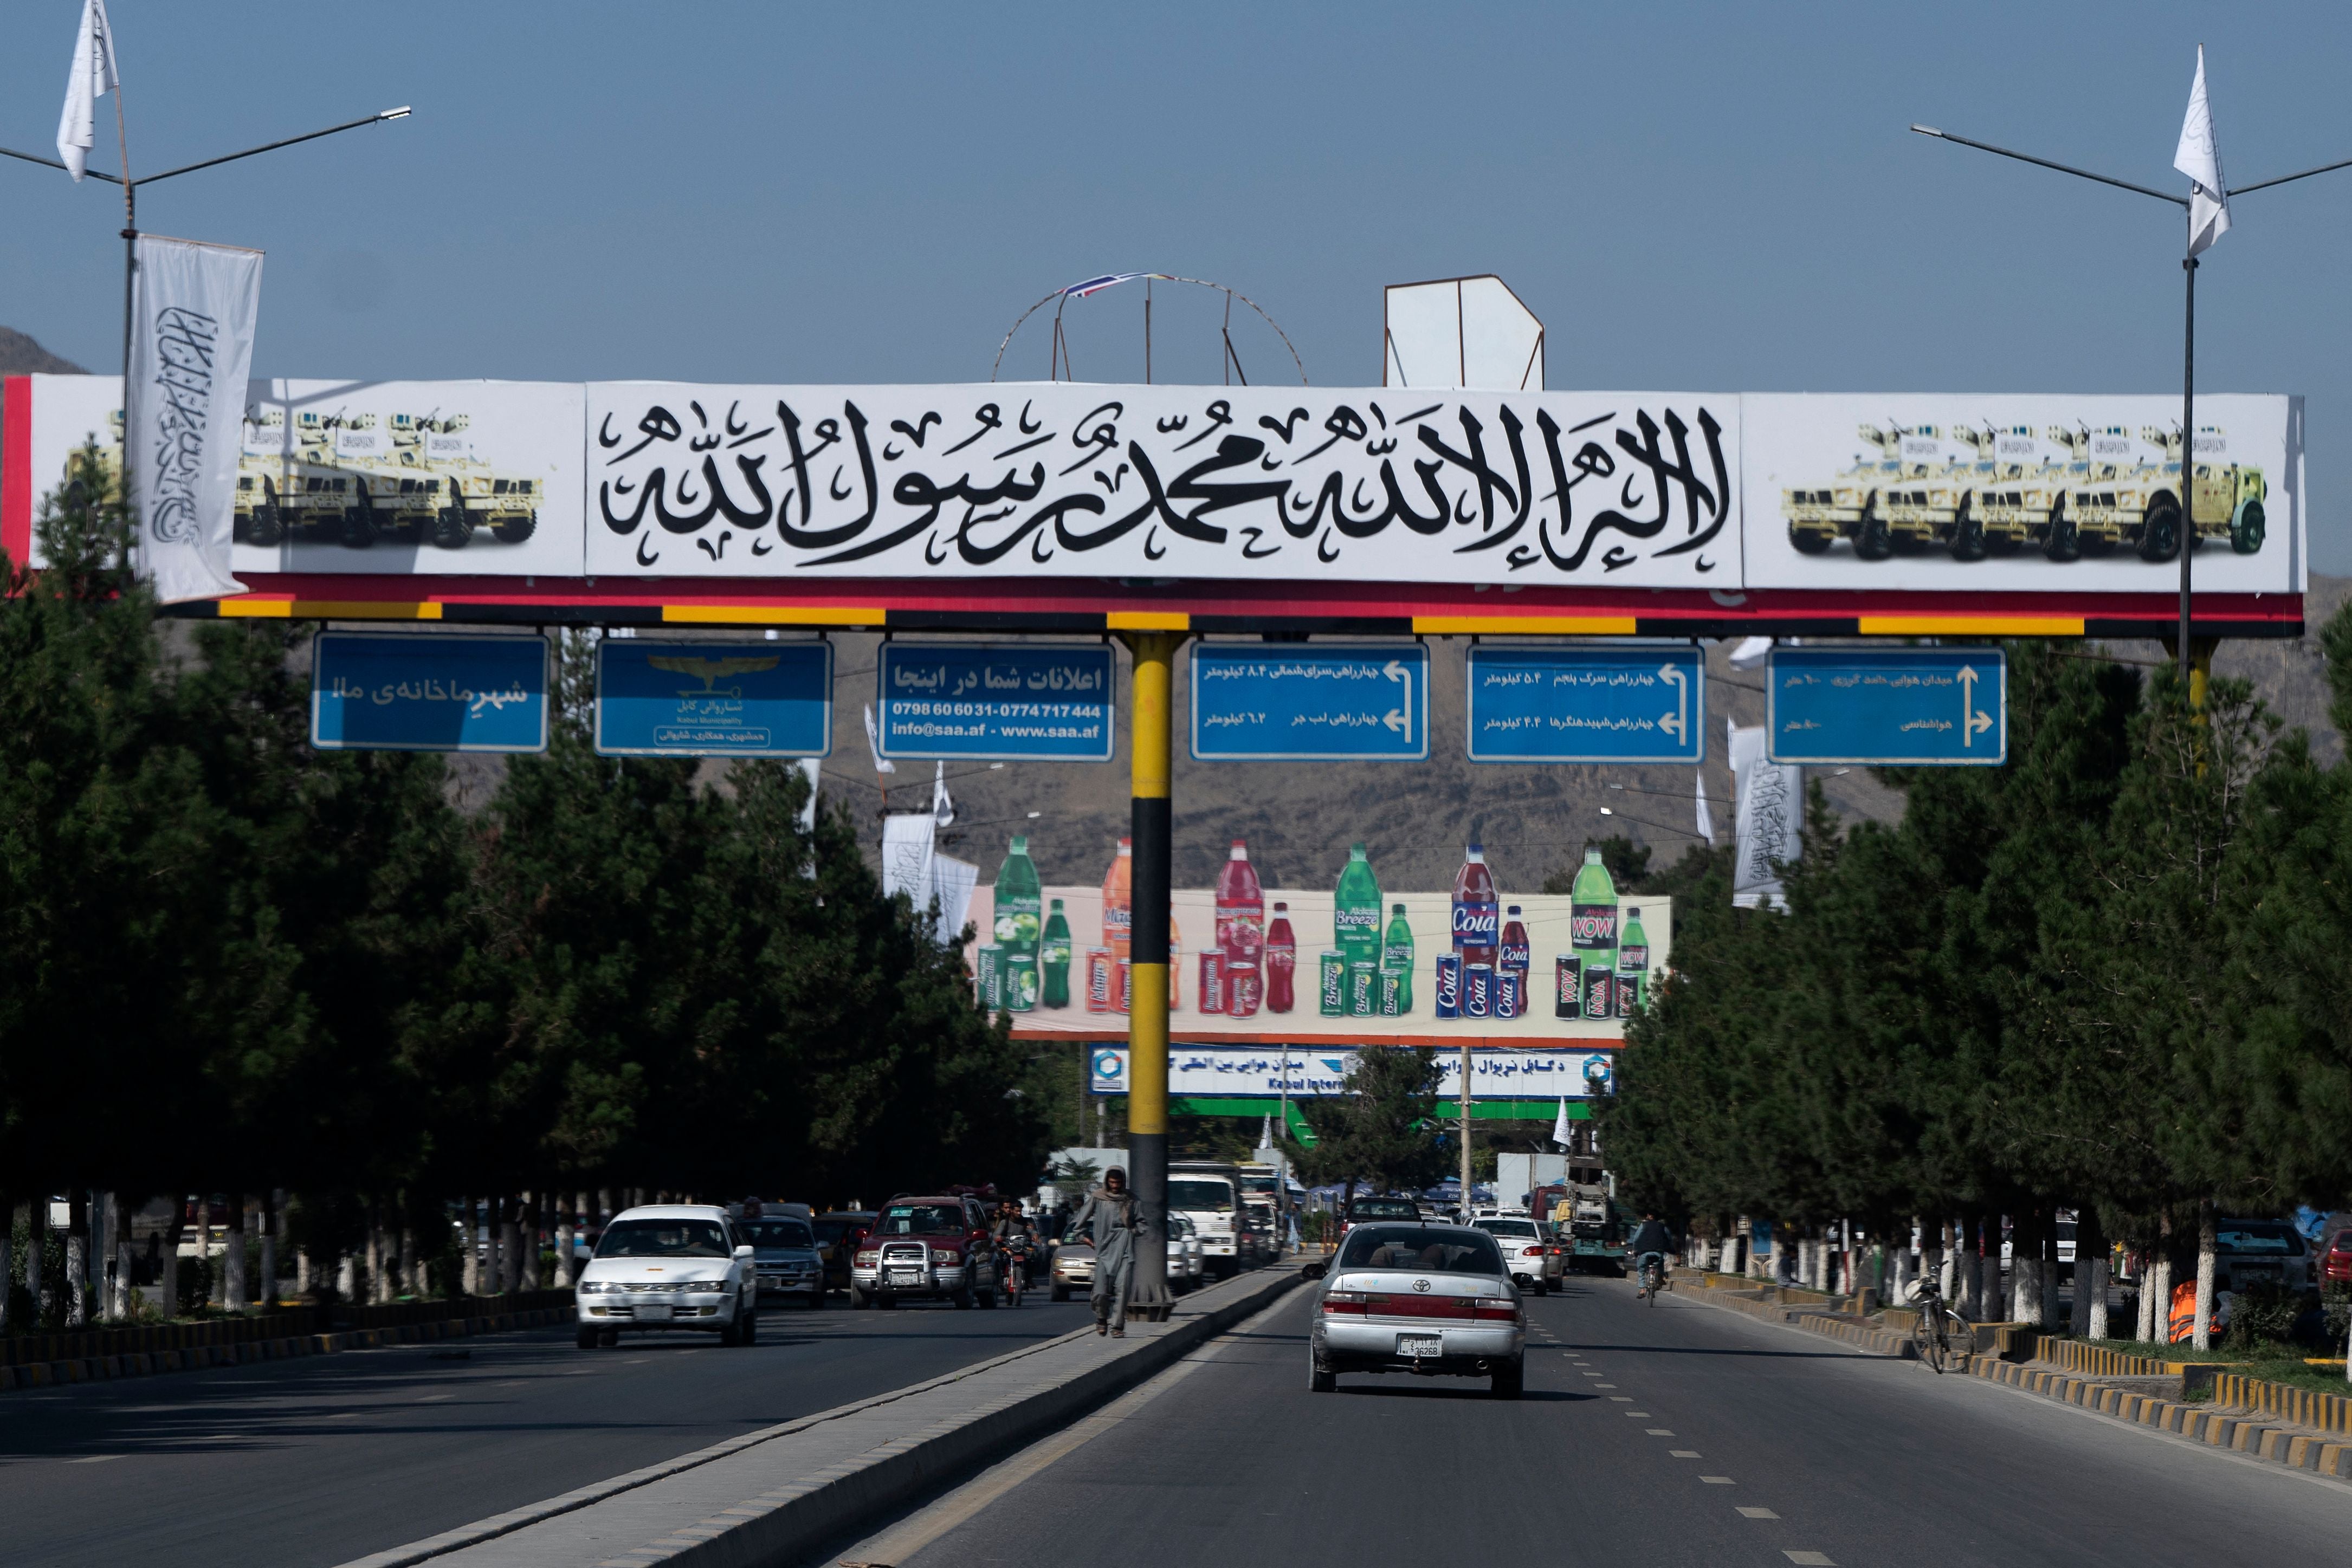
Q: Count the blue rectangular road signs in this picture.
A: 6